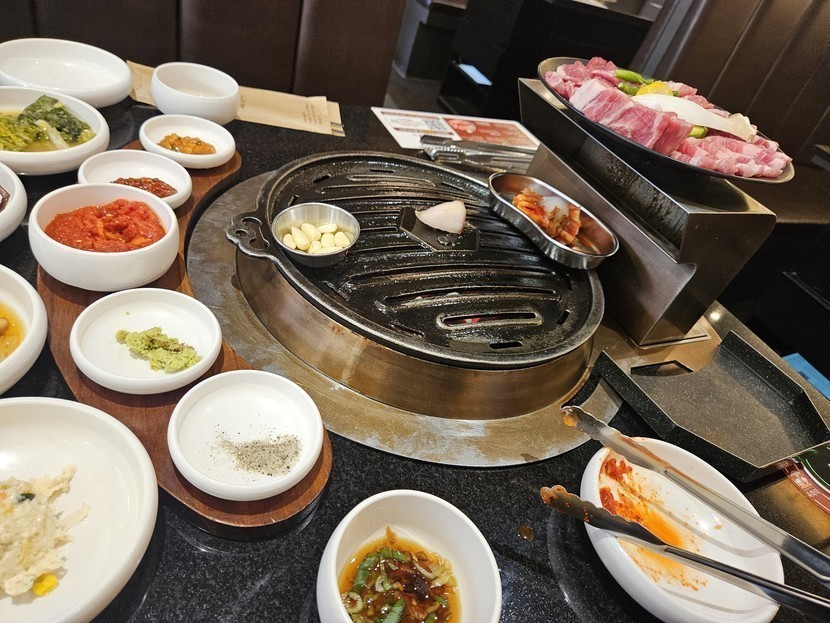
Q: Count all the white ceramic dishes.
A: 13